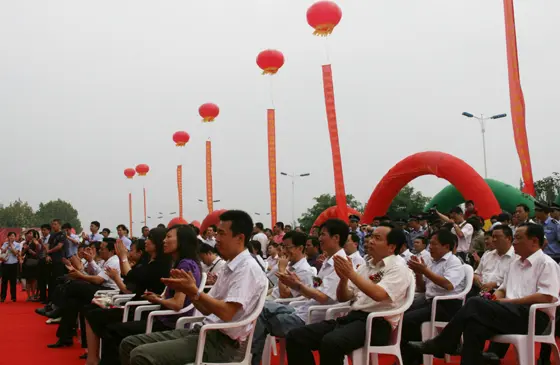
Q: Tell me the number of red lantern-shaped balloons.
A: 6